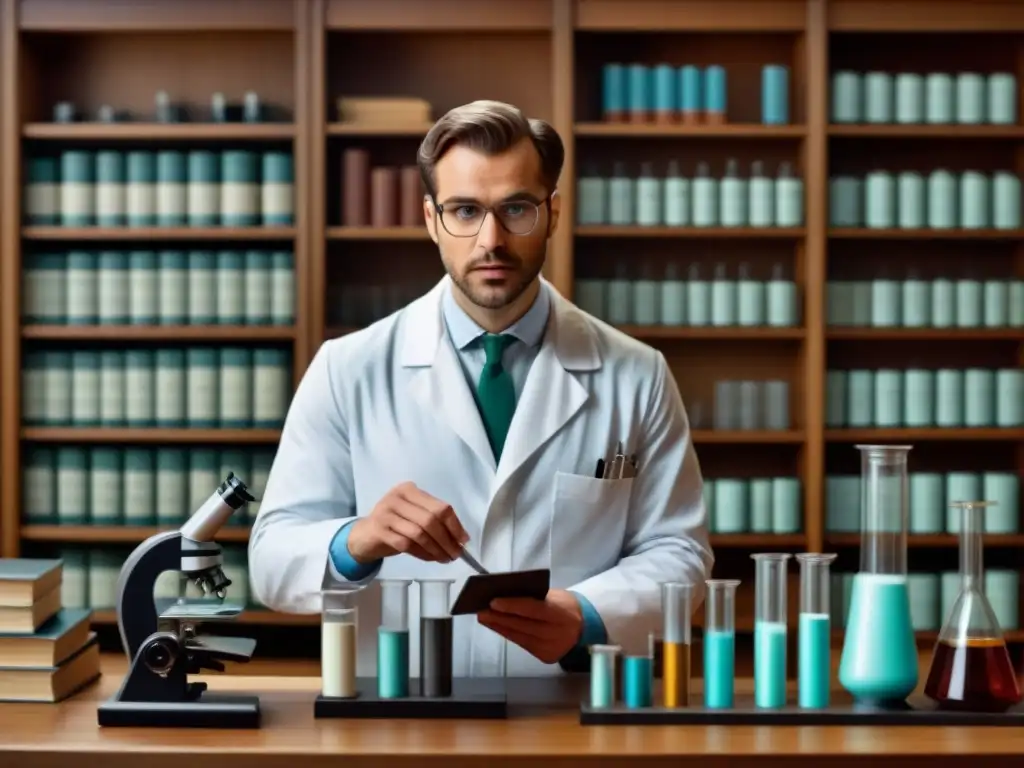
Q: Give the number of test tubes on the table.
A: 9